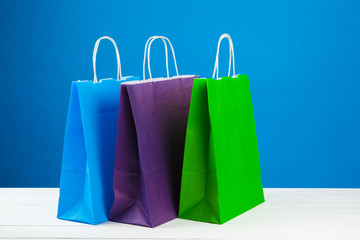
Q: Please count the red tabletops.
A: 0